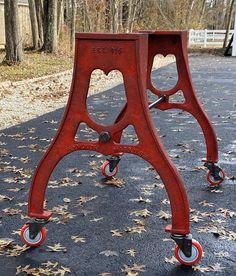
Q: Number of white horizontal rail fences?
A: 1